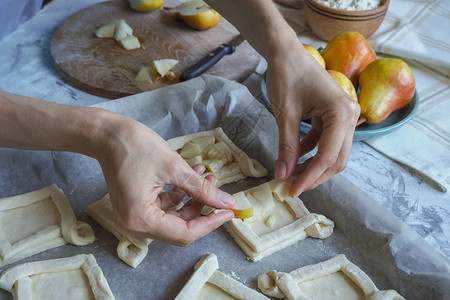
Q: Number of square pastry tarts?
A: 7